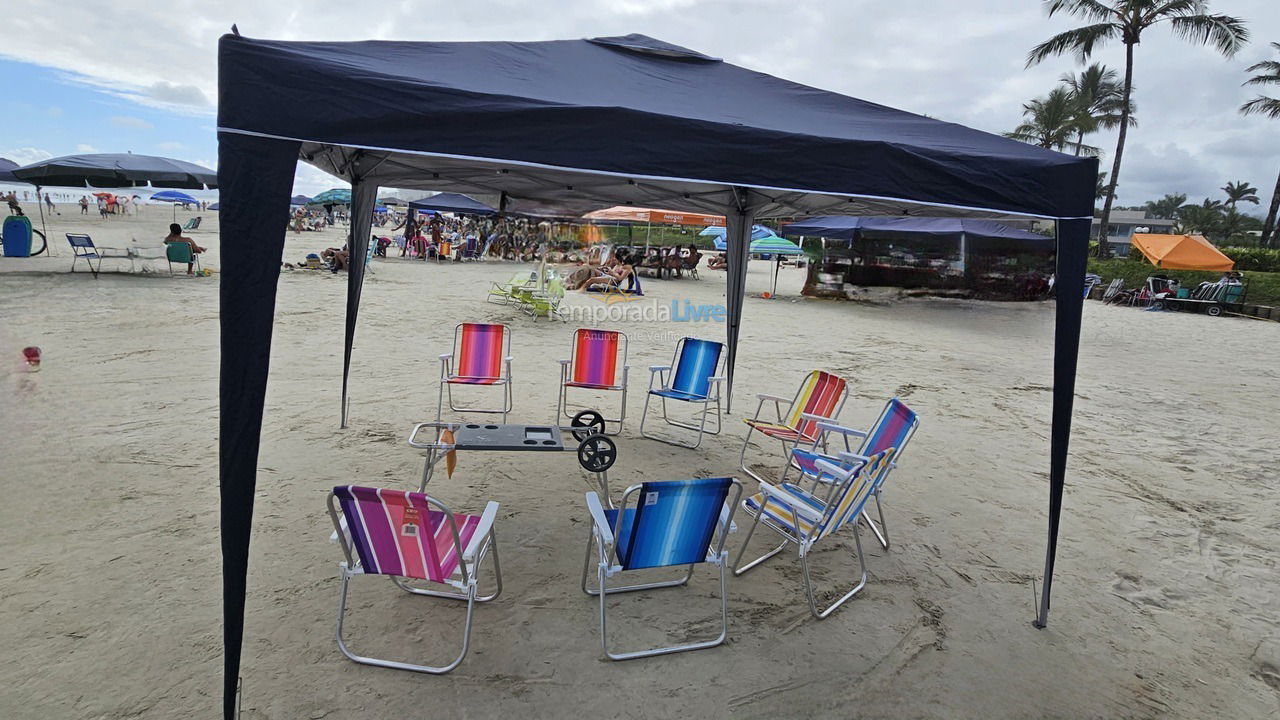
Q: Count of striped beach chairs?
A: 8